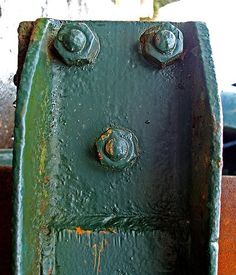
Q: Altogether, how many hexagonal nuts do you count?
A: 3